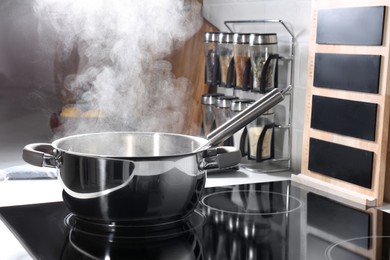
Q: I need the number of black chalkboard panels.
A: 4